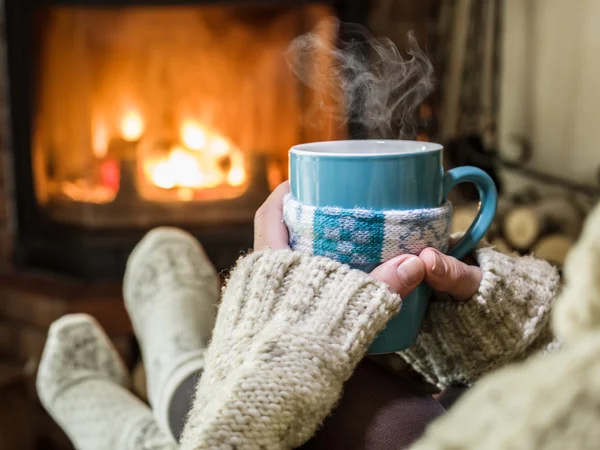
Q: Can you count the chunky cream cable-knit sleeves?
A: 2